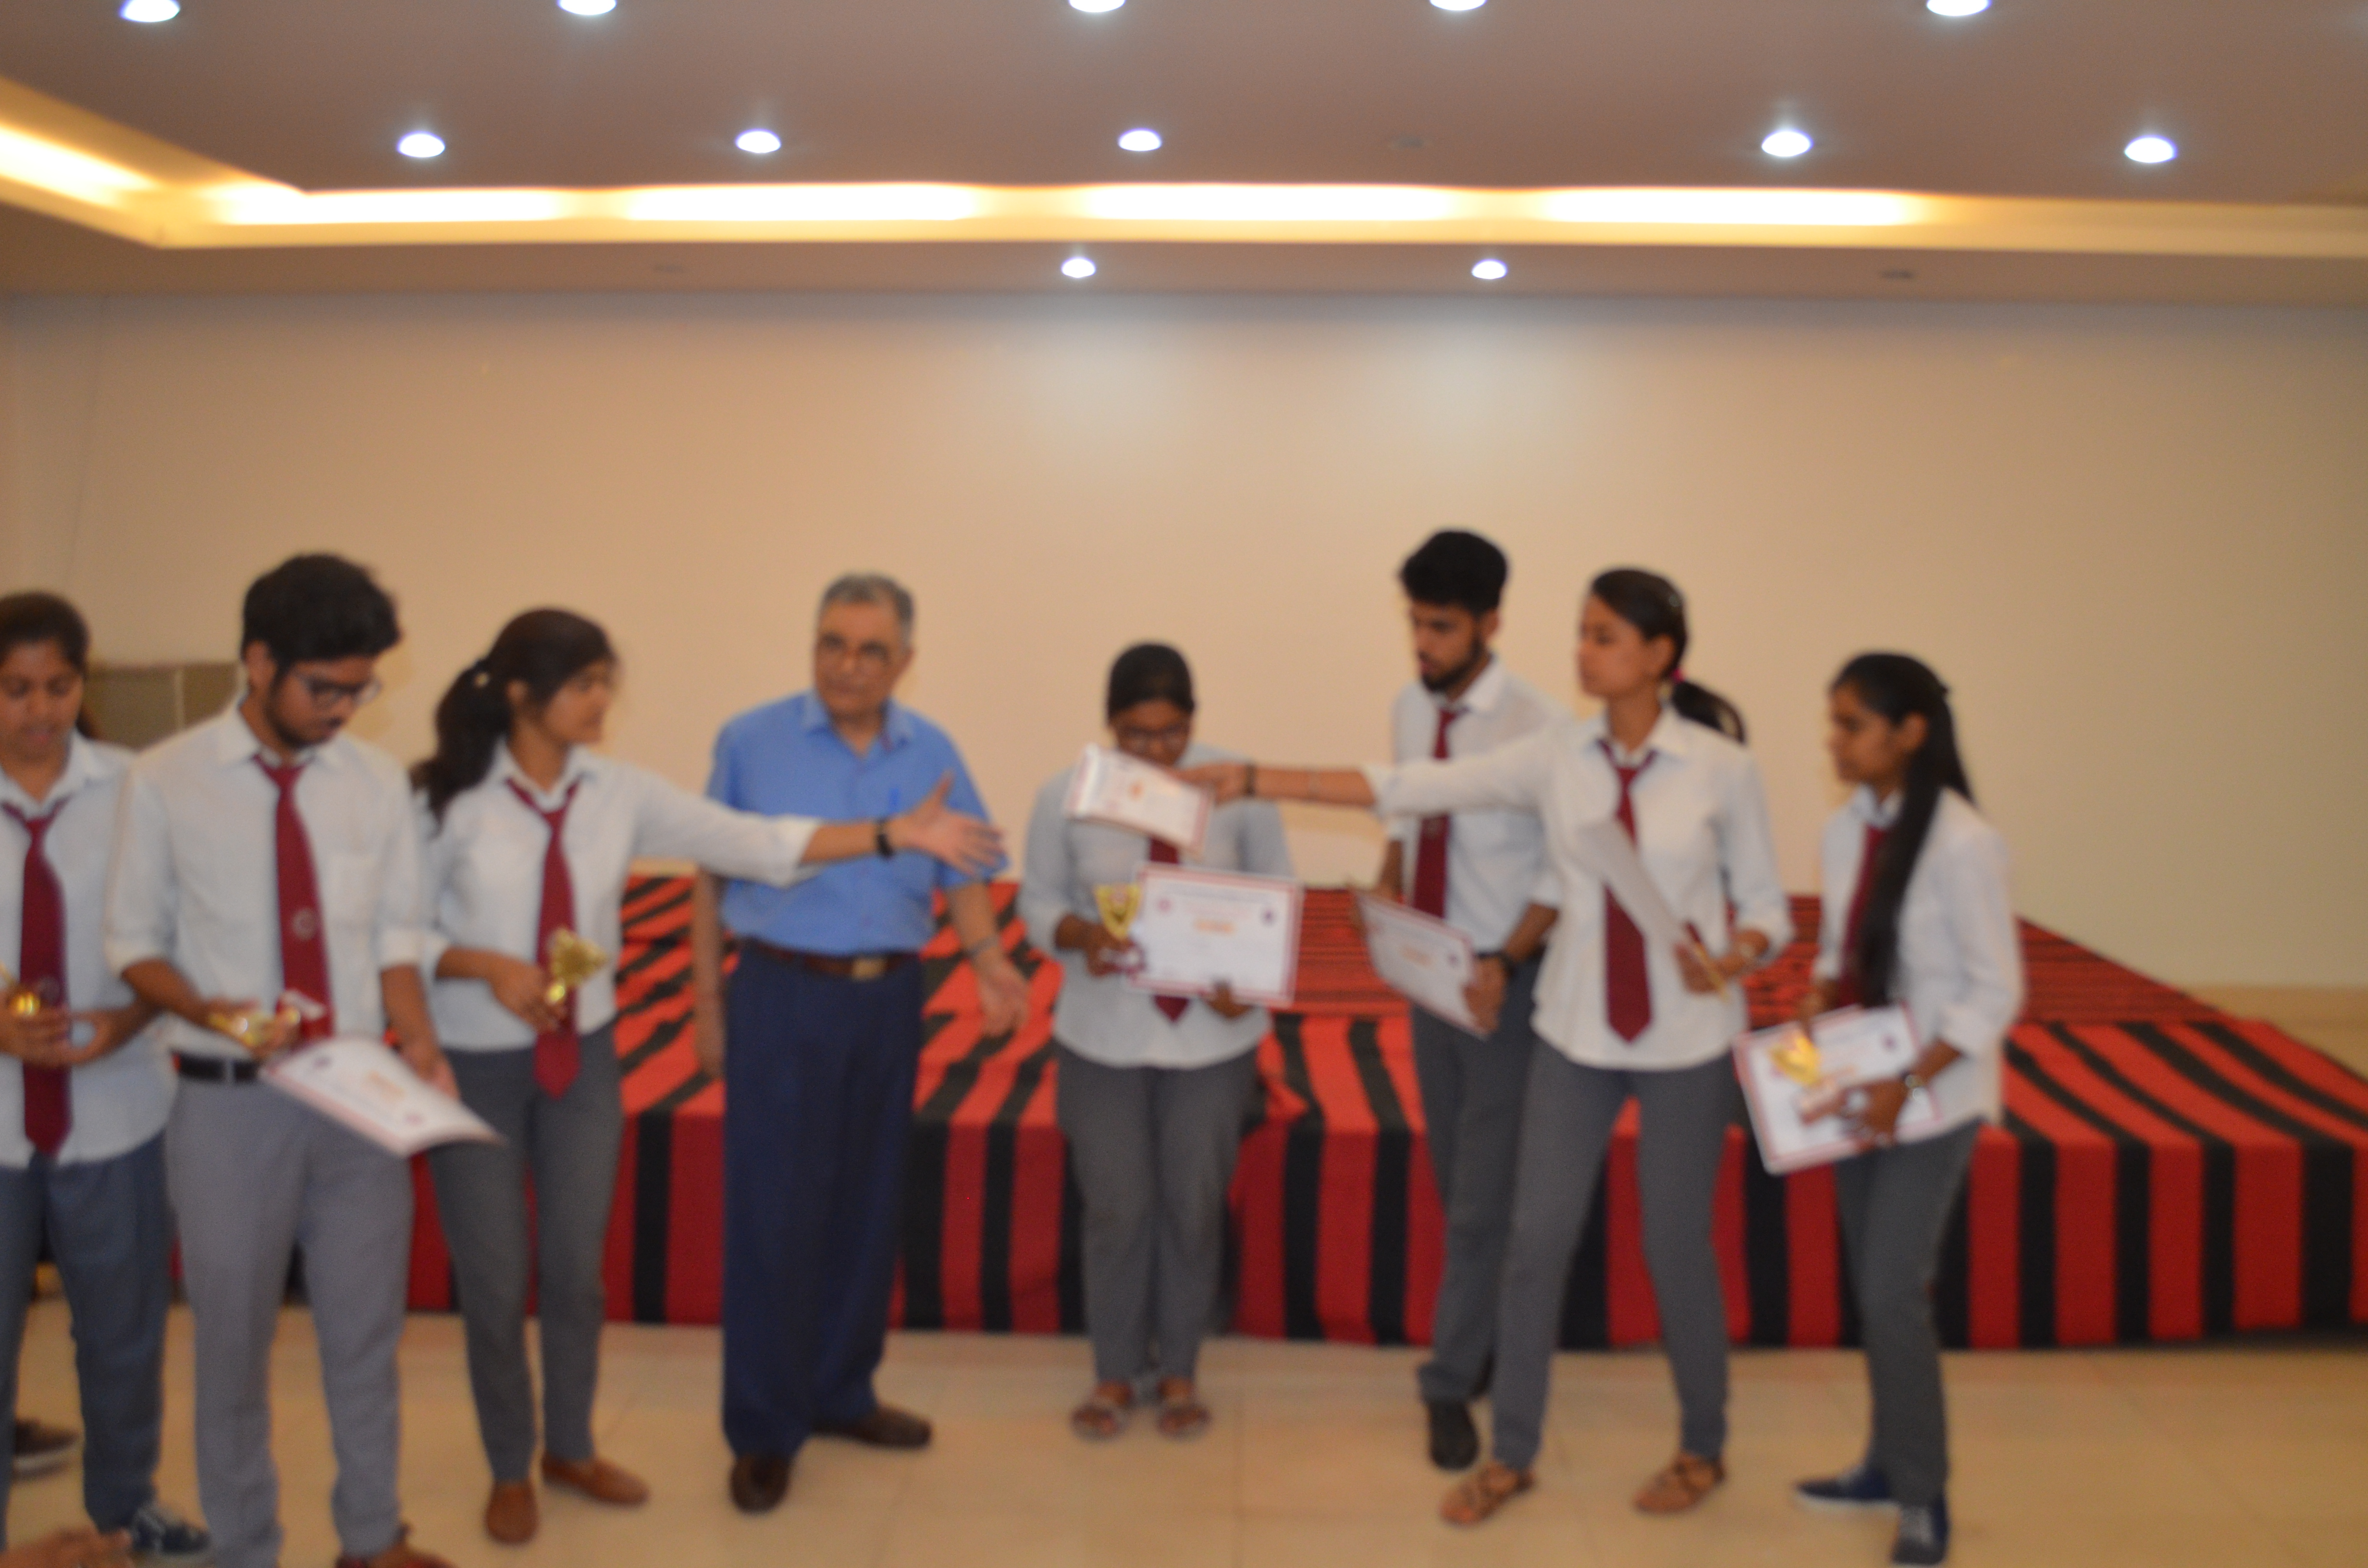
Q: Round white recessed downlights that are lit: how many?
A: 12